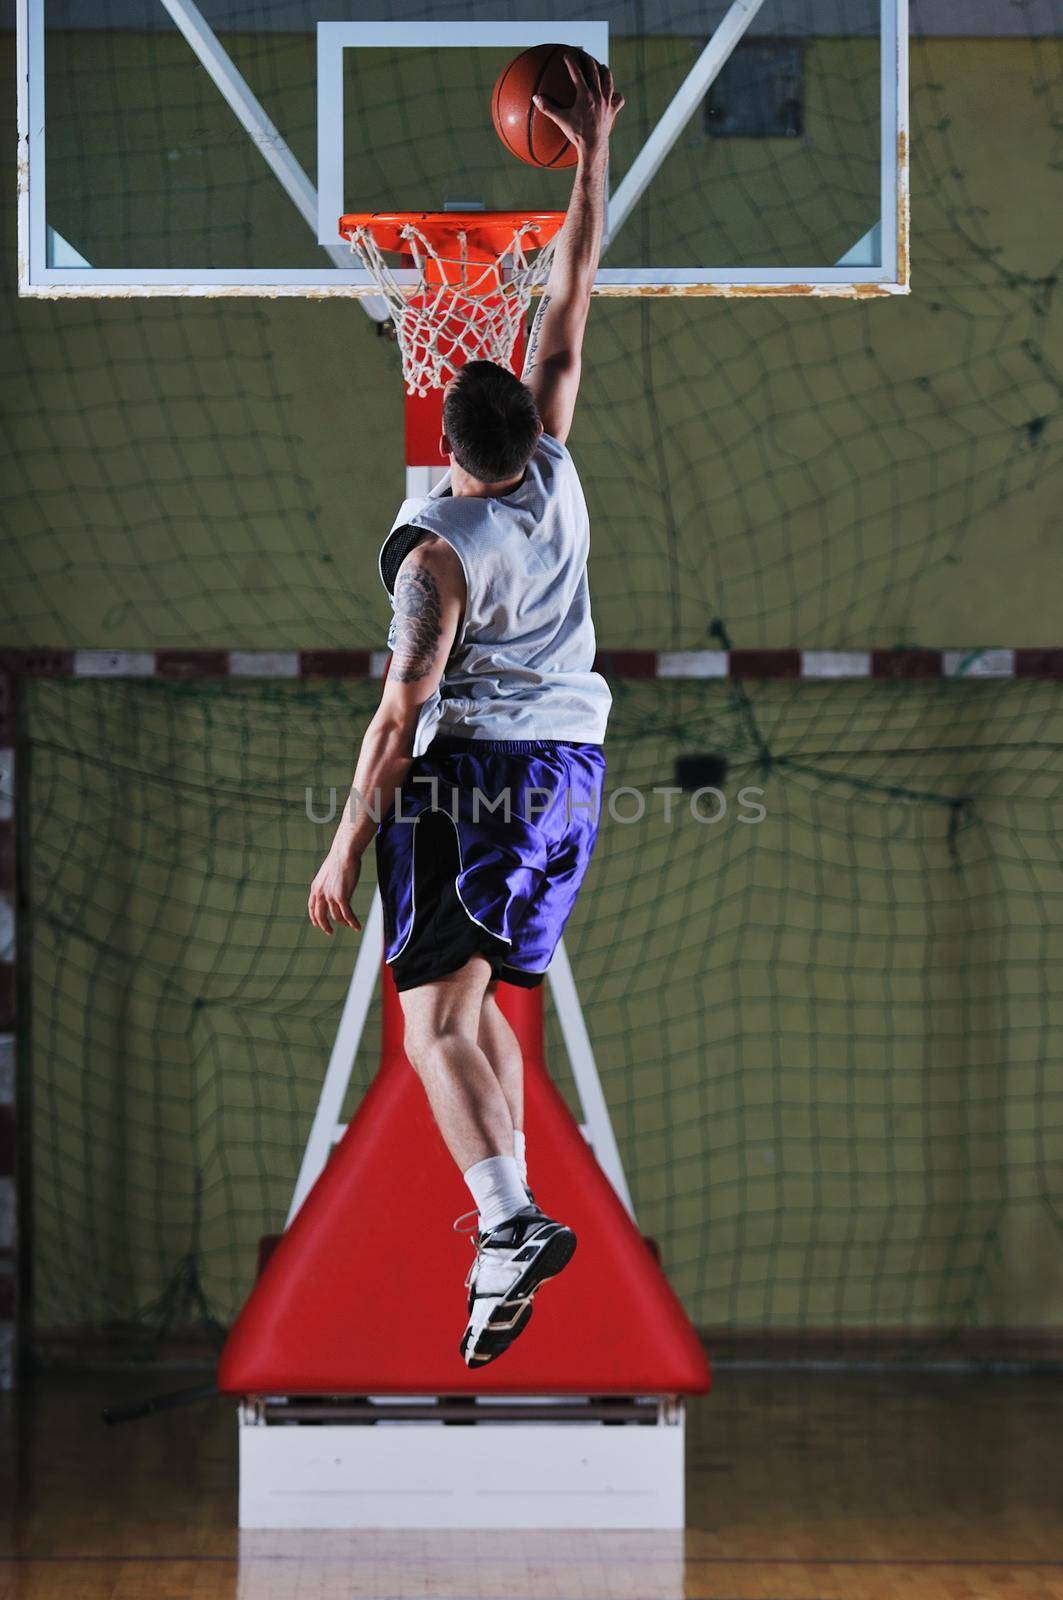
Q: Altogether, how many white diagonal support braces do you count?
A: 4